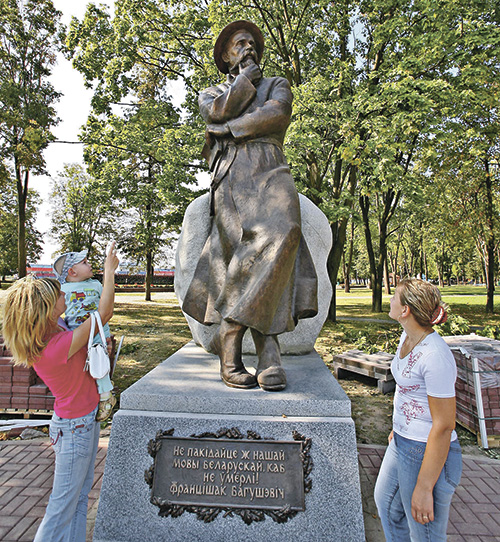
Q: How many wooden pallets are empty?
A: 1